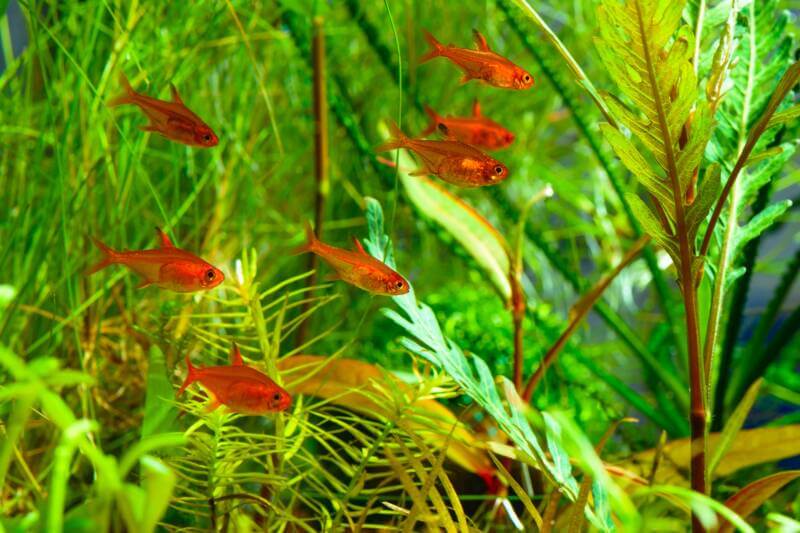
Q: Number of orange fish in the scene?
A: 7